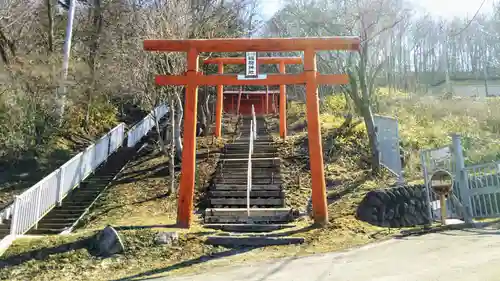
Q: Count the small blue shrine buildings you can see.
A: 0